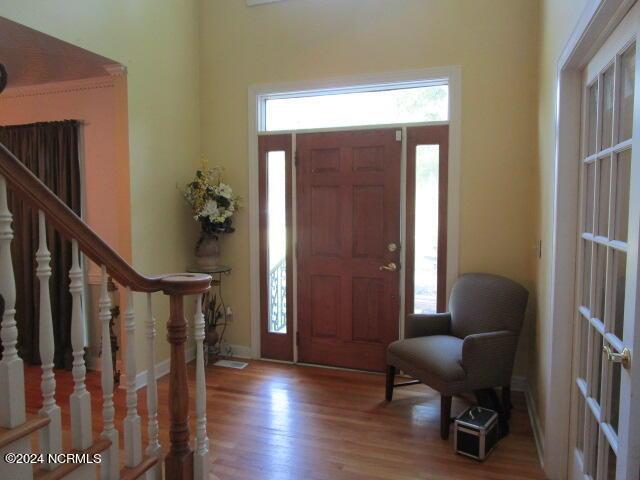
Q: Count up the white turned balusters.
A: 7